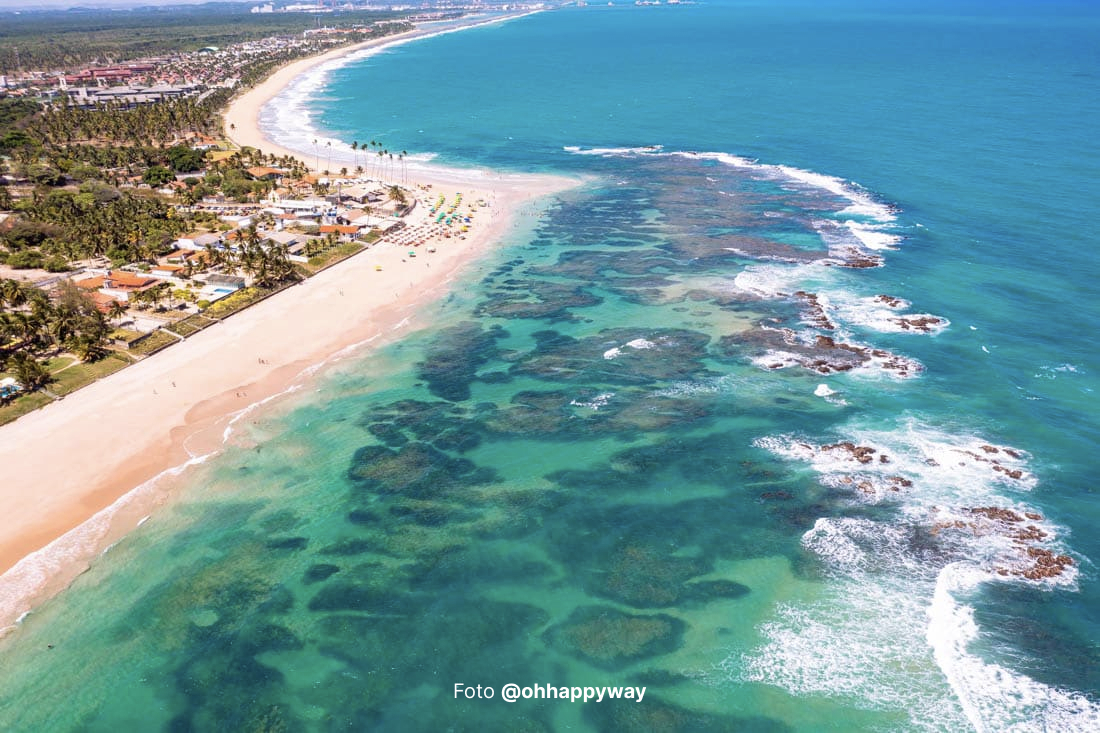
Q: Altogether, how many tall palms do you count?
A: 13